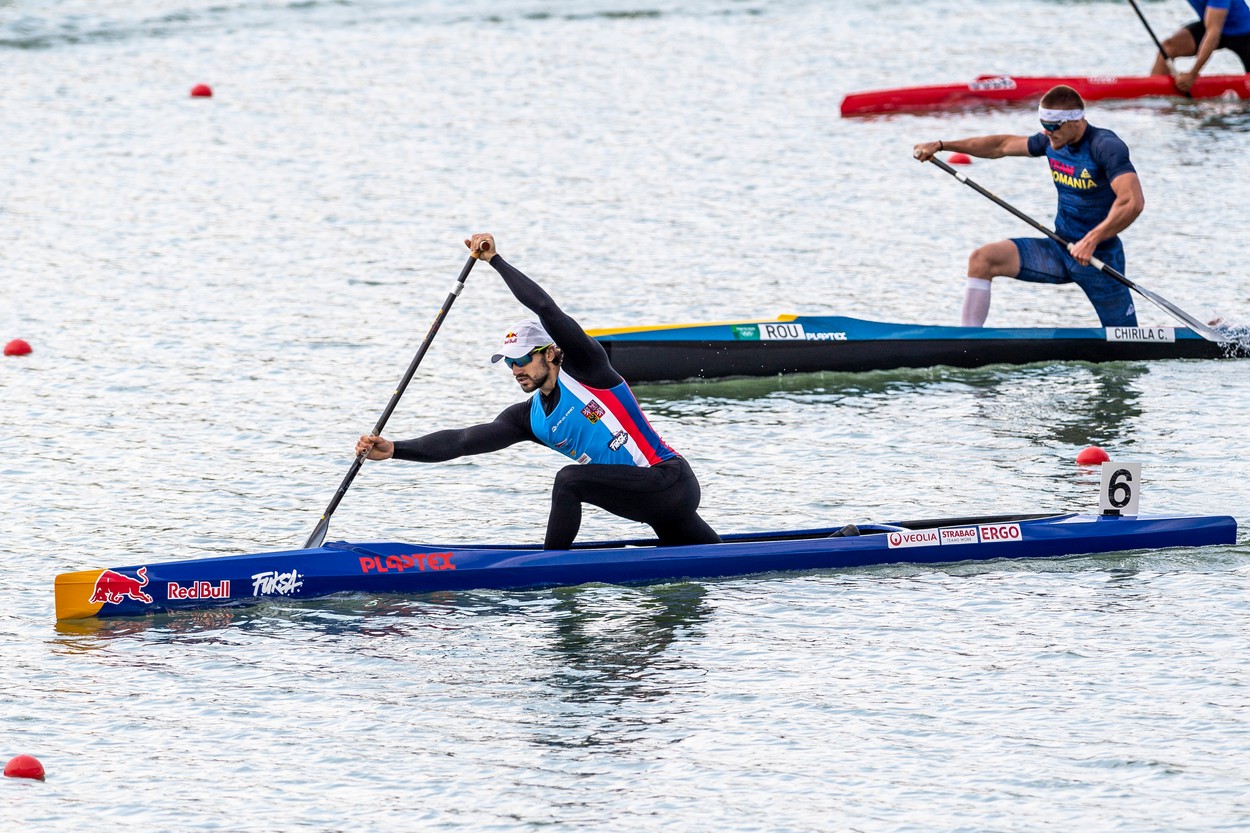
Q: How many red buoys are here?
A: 5